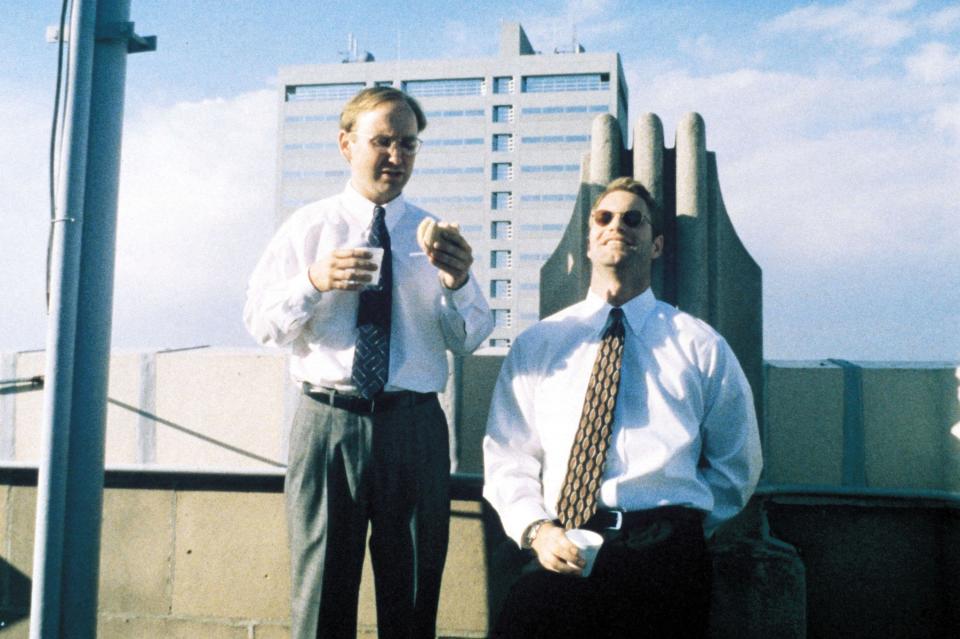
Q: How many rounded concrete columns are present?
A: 3